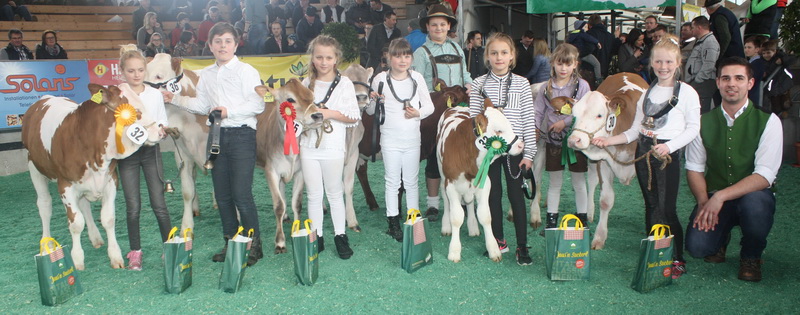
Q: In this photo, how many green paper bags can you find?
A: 7